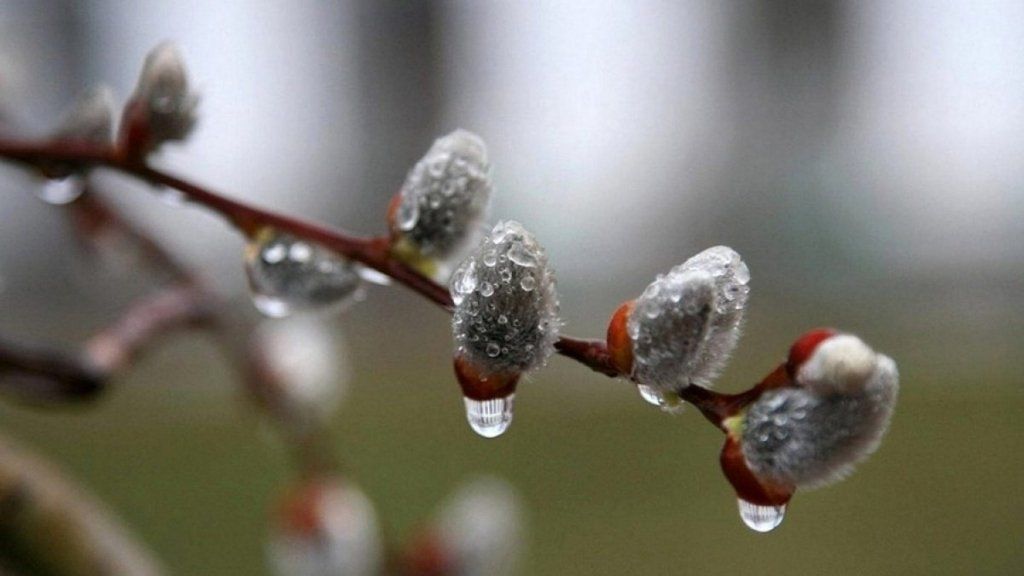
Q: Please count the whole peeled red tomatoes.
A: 0